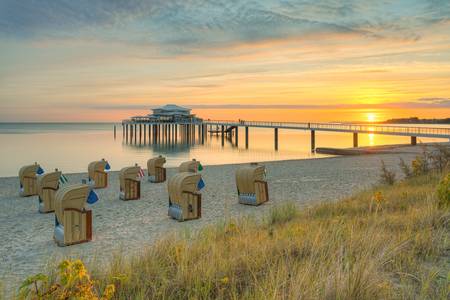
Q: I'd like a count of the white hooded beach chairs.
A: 9